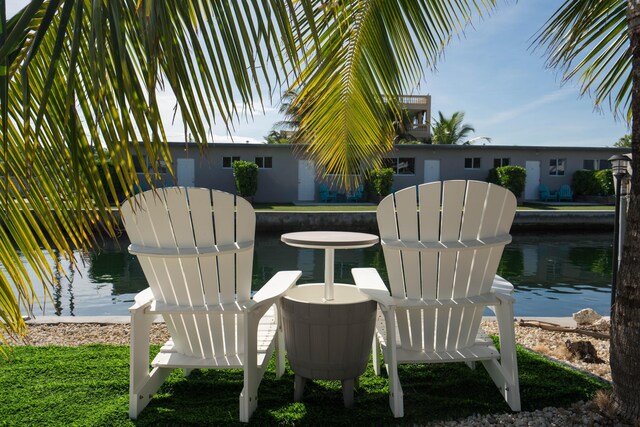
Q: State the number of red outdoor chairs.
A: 0